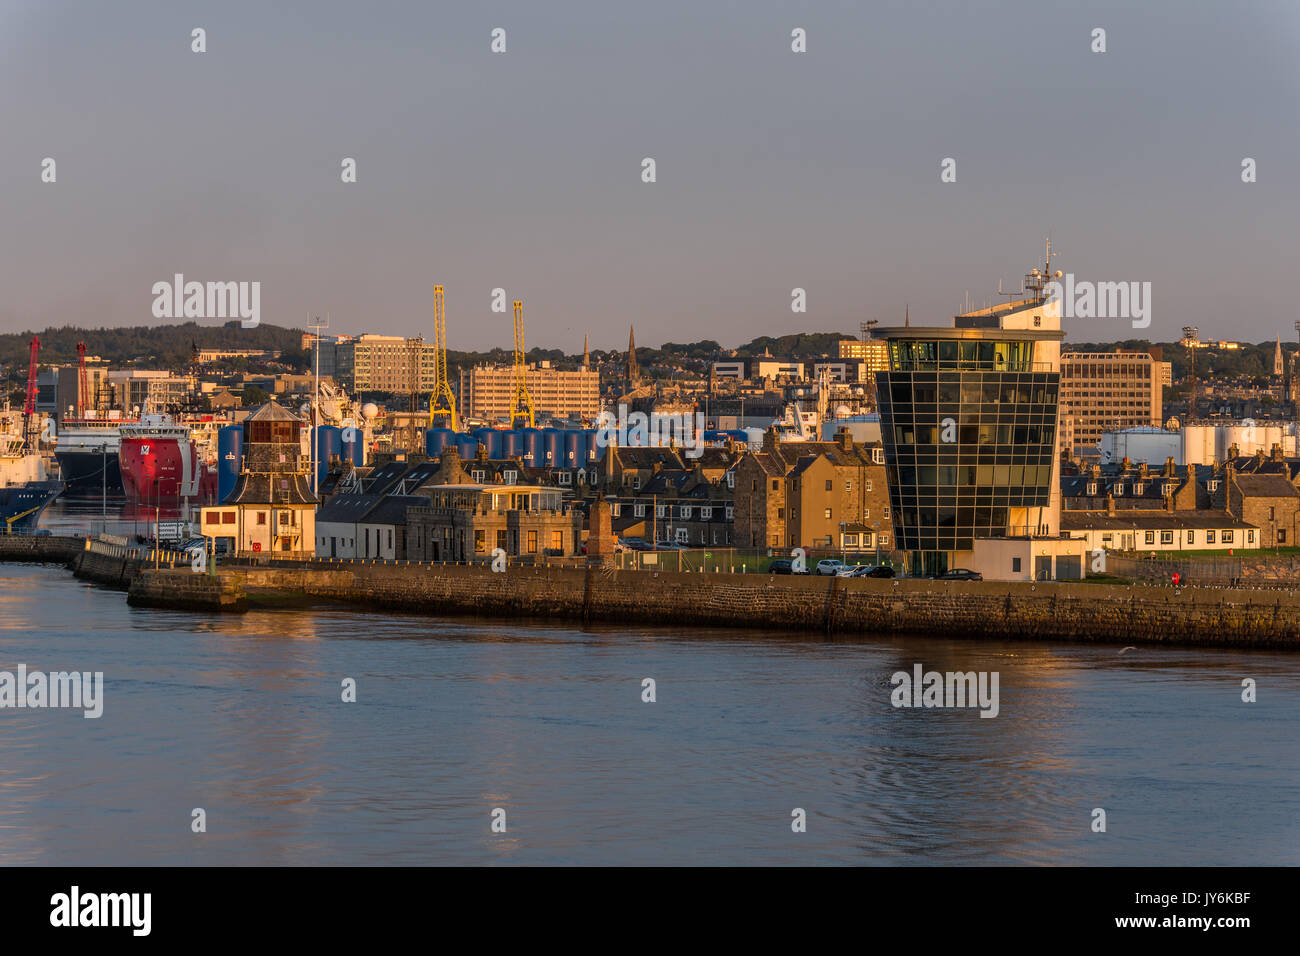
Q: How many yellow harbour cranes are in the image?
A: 2